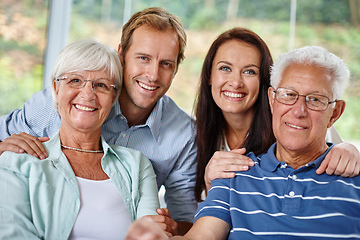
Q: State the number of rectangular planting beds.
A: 0